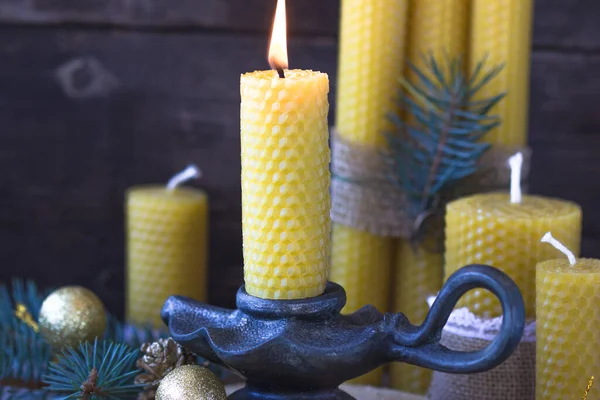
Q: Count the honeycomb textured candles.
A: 7